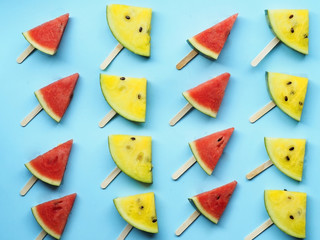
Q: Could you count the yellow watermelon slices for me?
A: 8